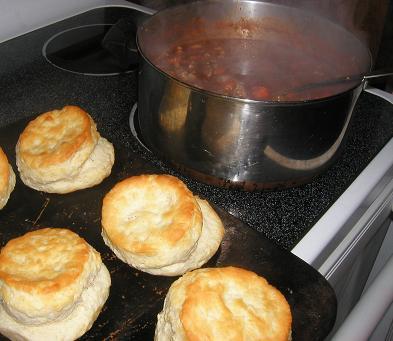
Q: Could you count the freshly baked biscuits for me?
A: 5